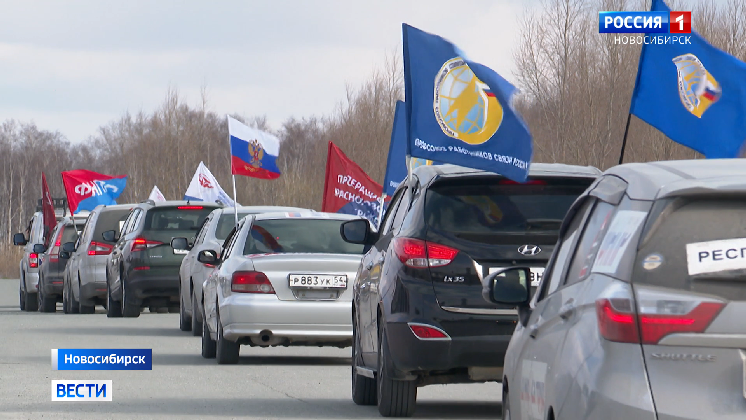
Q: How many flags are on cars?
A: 9